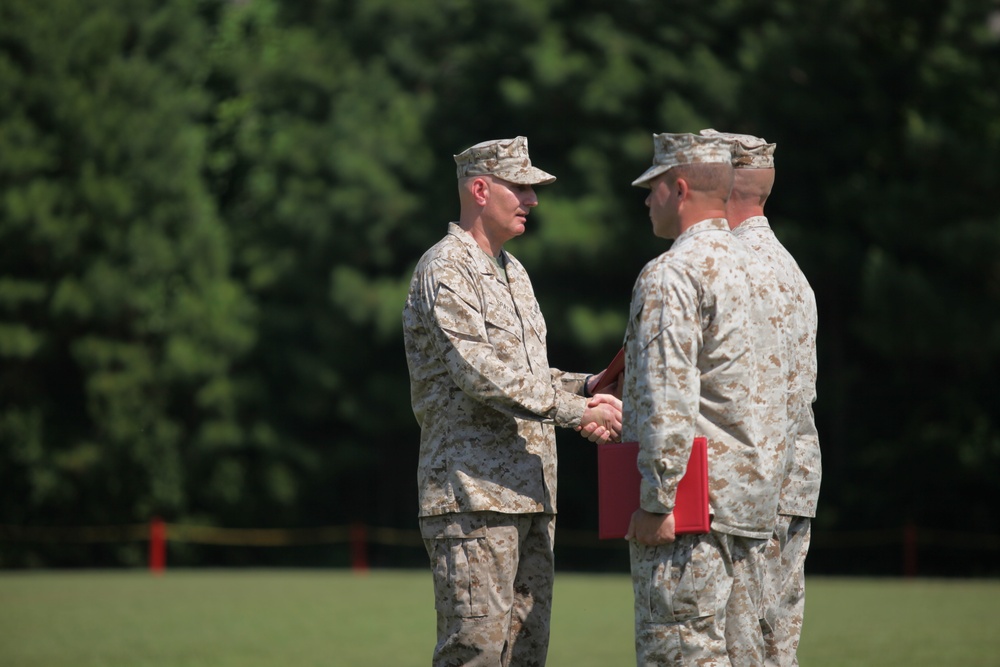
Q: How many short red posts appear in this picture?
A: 3